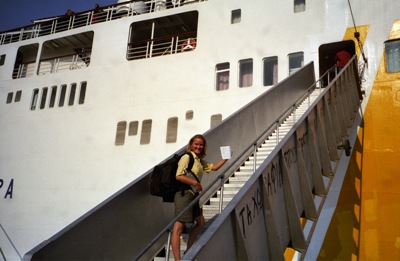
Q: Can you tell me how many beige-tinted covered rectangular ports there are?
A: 6